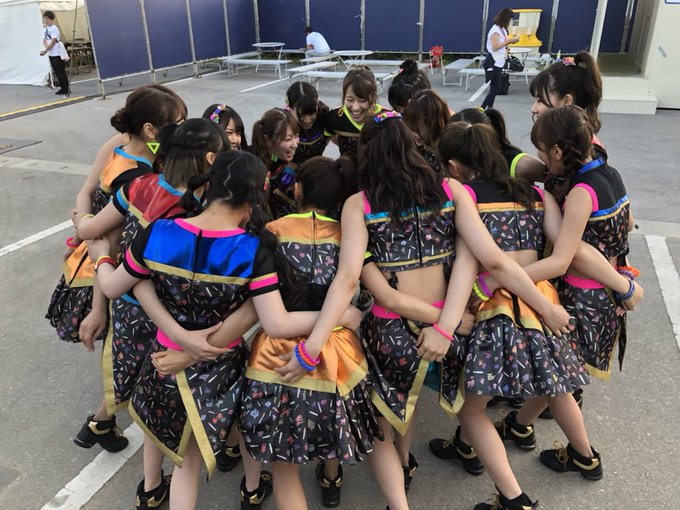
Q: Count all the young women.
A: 15